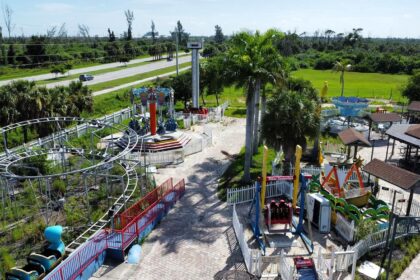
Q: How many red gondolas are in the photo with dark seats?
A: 1